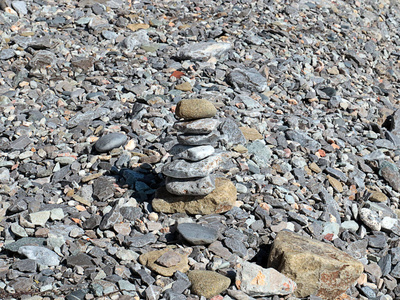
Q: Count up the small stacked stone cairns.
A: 1